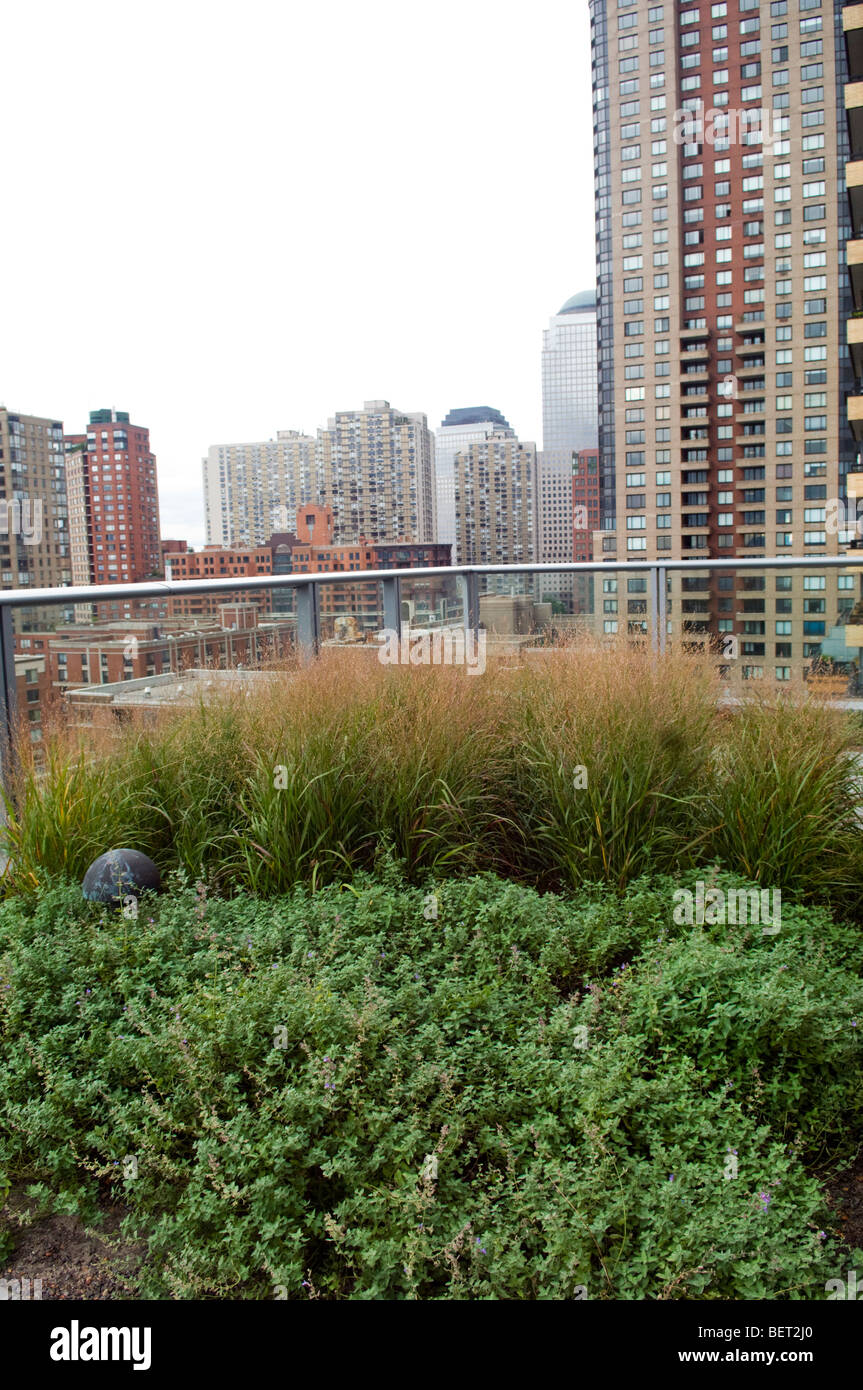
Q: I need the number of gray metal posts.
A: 5